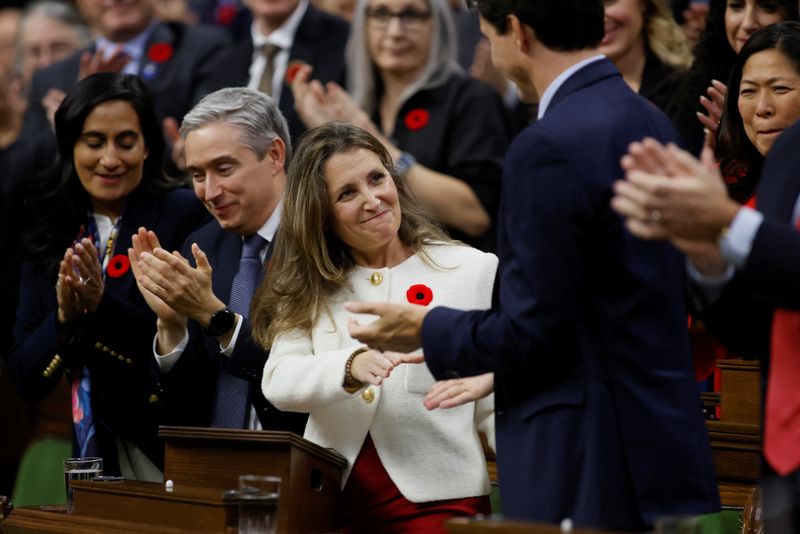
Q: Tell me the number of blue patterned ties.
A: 1